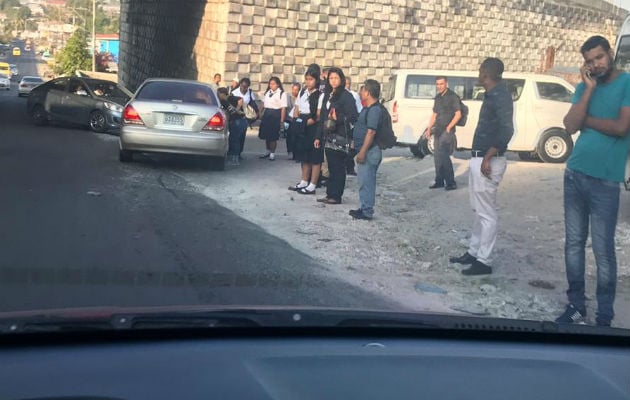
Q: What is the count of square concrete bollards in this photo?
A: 0